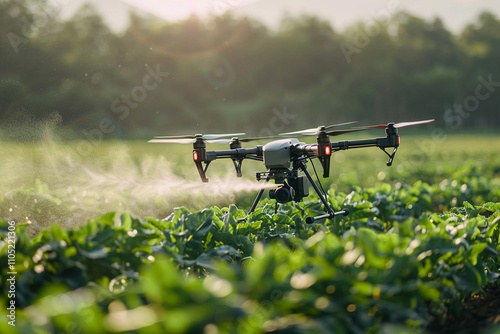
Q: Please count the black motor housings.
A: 4